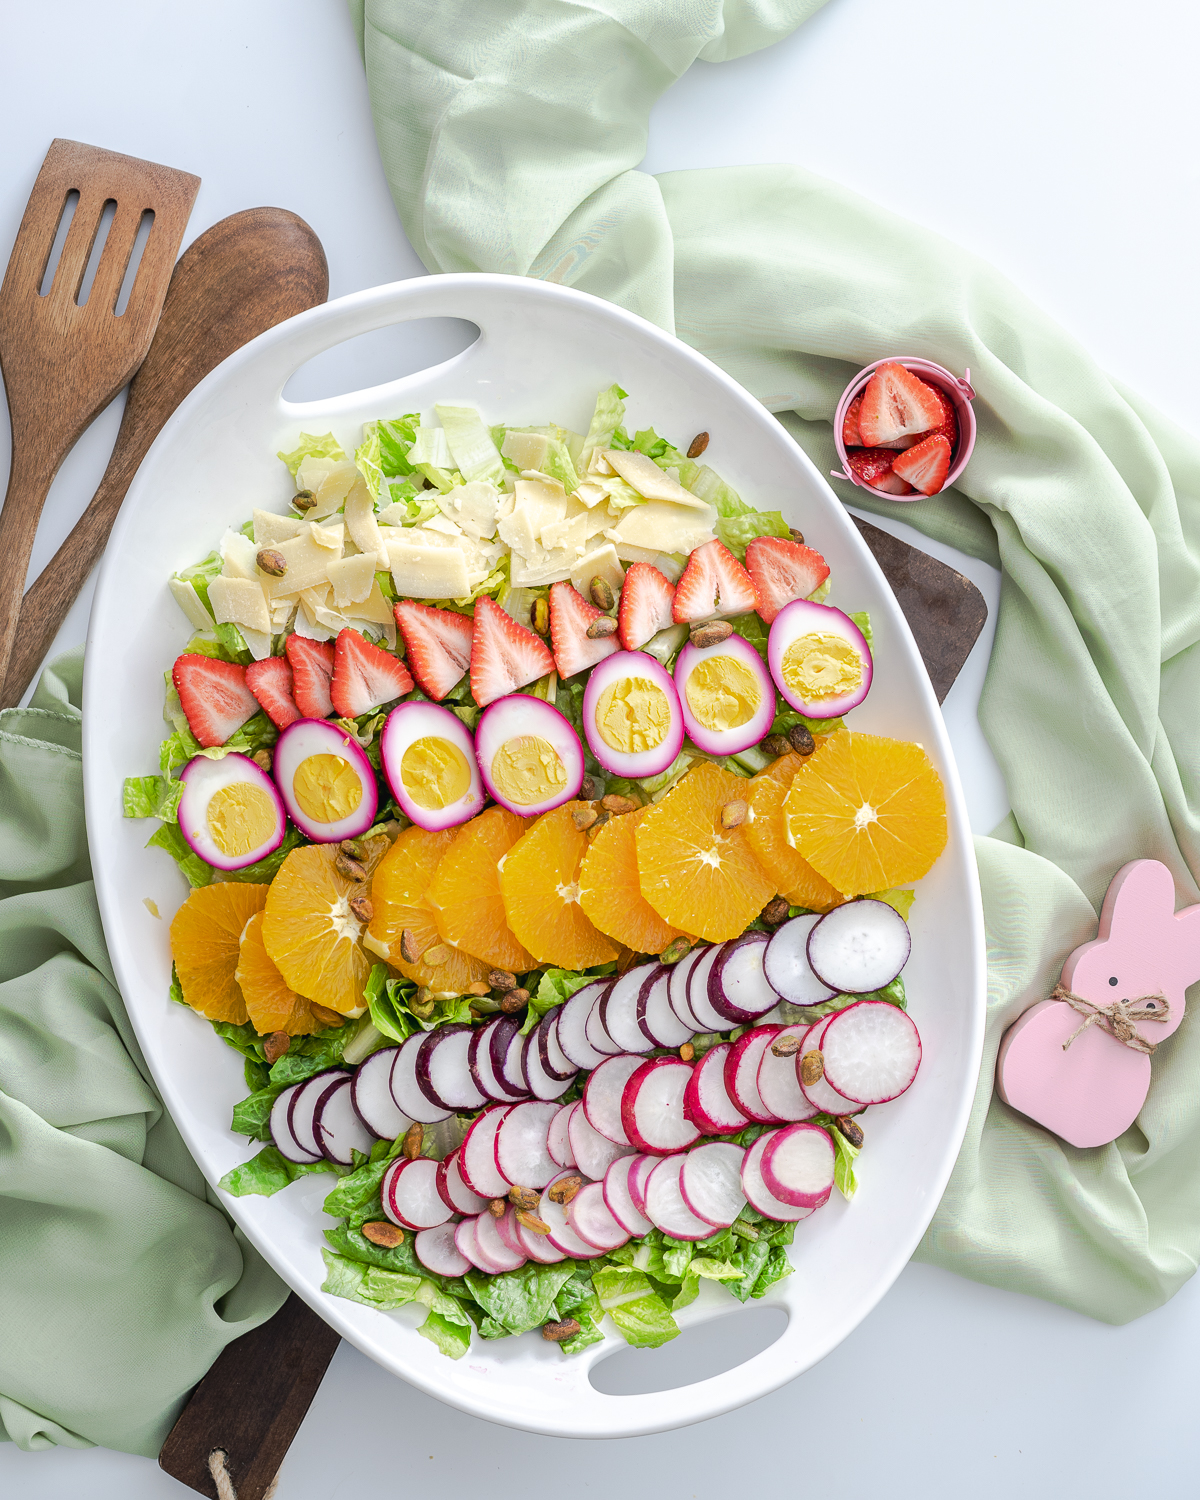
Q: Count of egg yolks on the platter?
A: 7